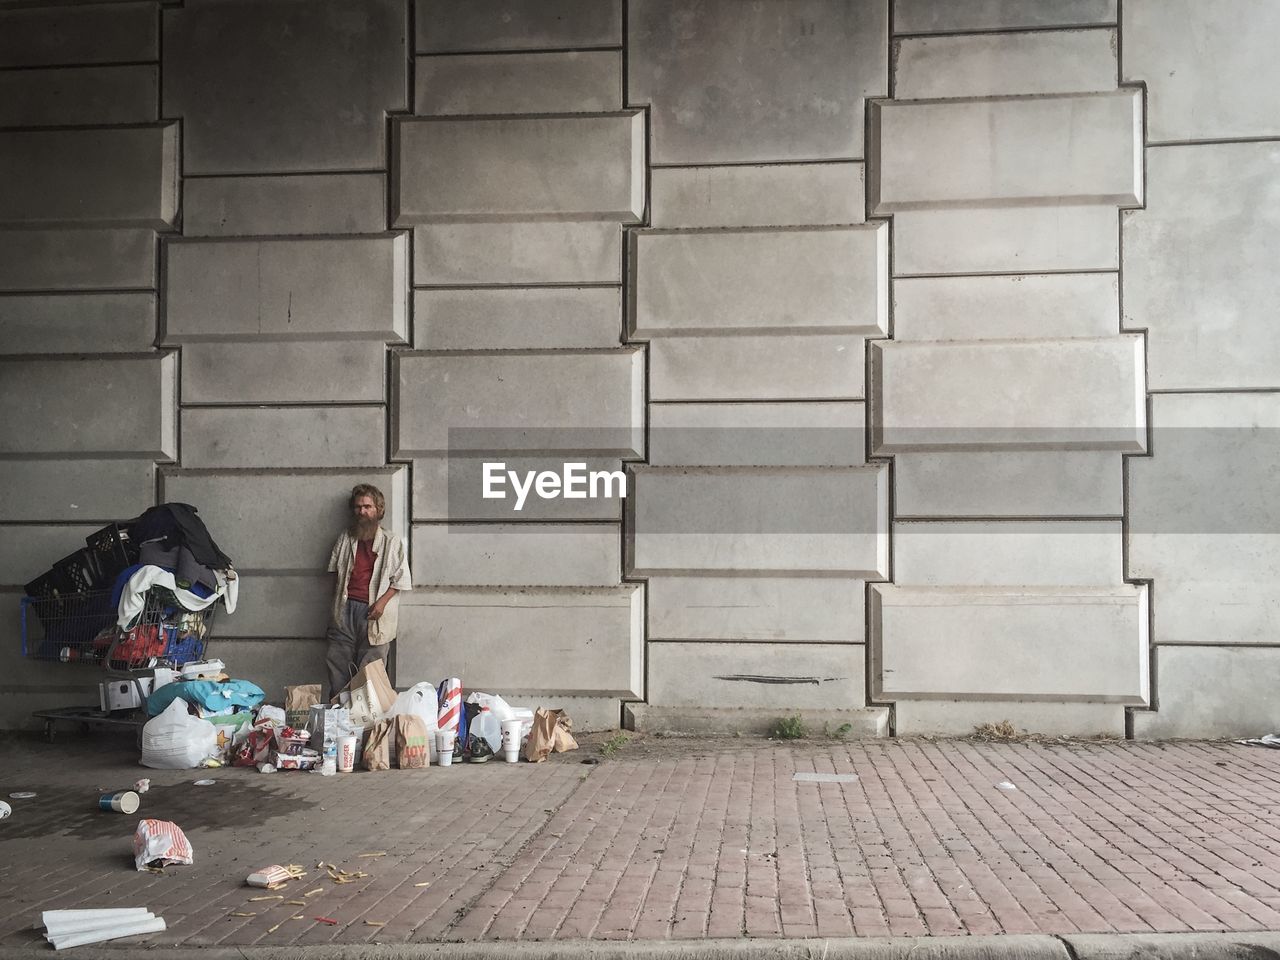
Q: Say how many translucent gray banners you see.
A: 1